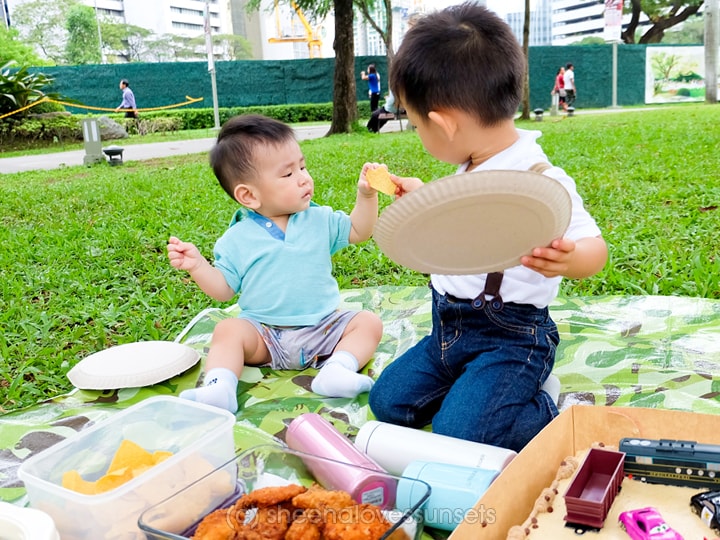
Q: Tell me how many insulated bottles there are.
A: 3